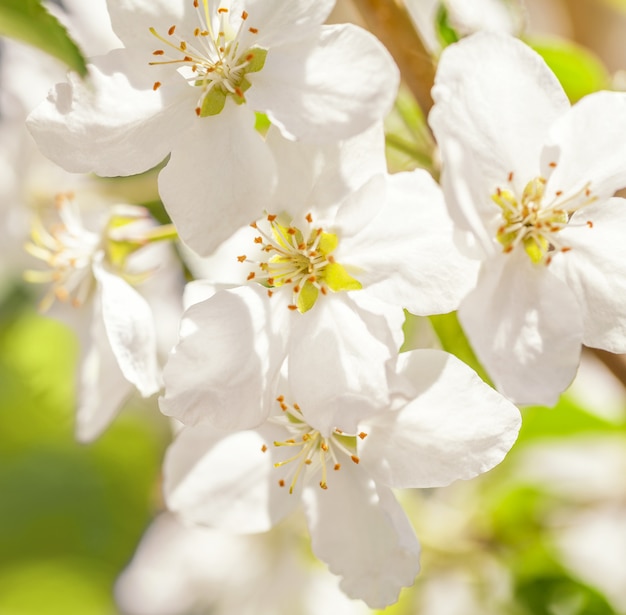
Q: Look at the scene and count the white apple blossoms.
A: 5